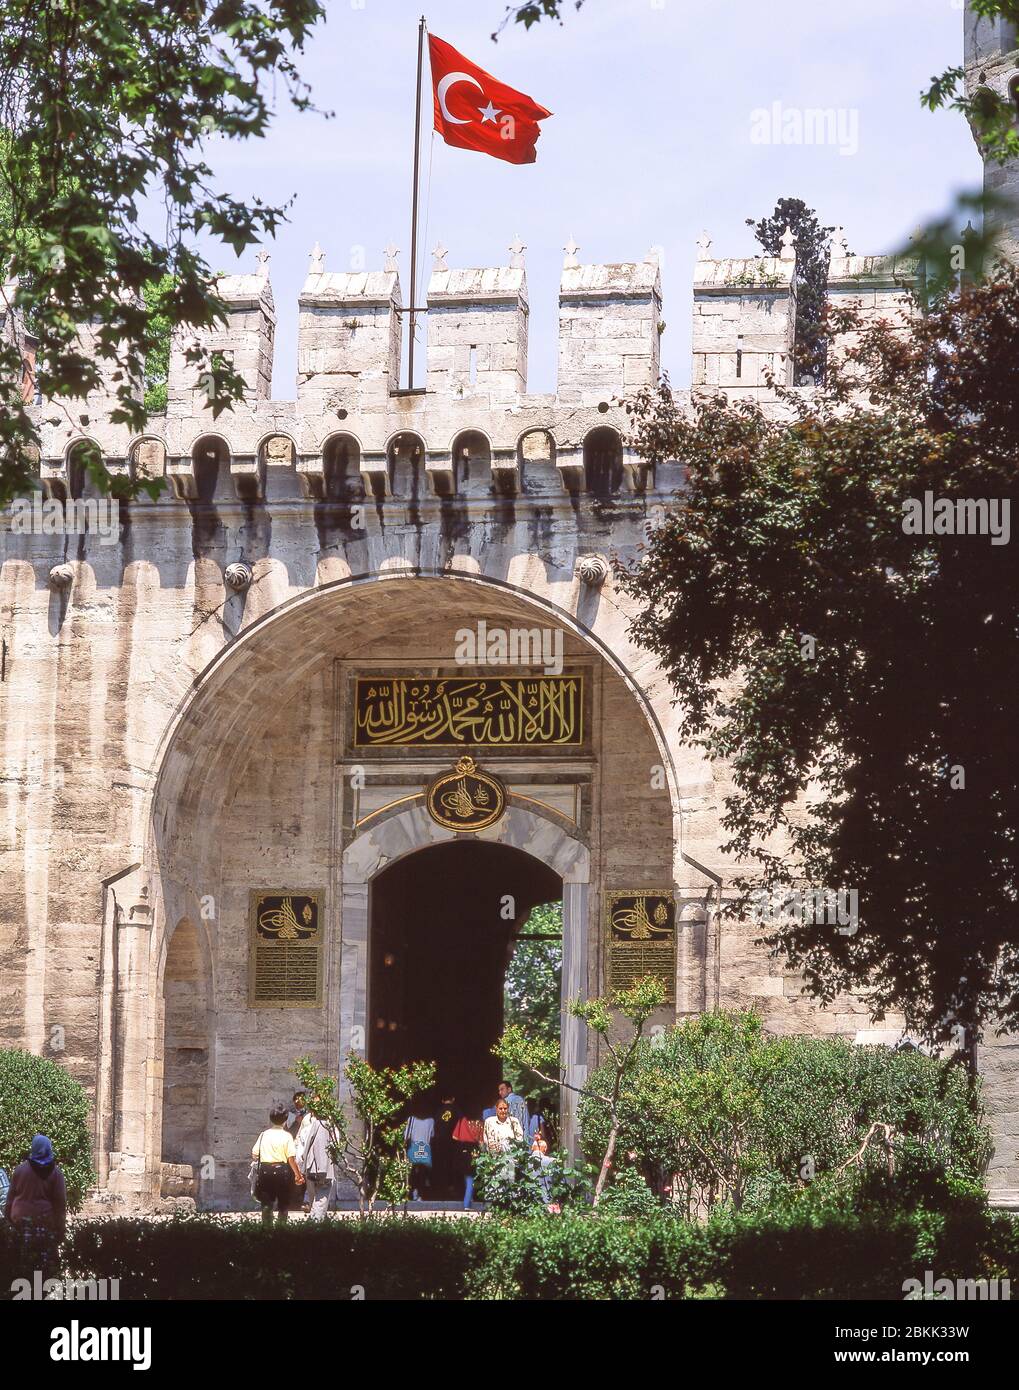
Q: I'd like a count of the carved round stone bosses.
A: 3